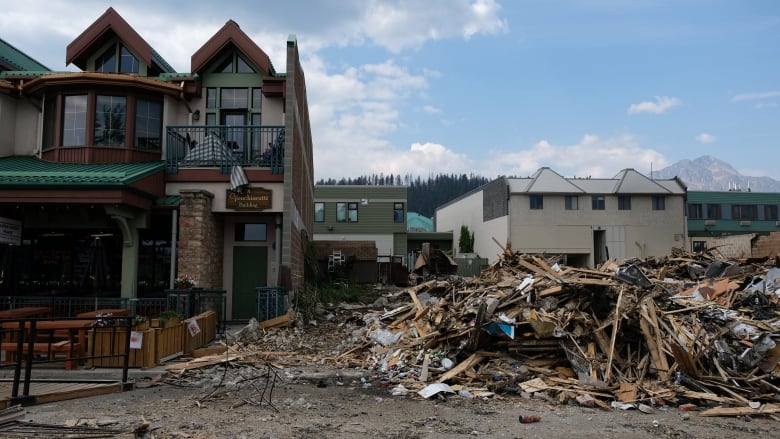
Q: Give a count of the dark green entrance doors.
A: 1